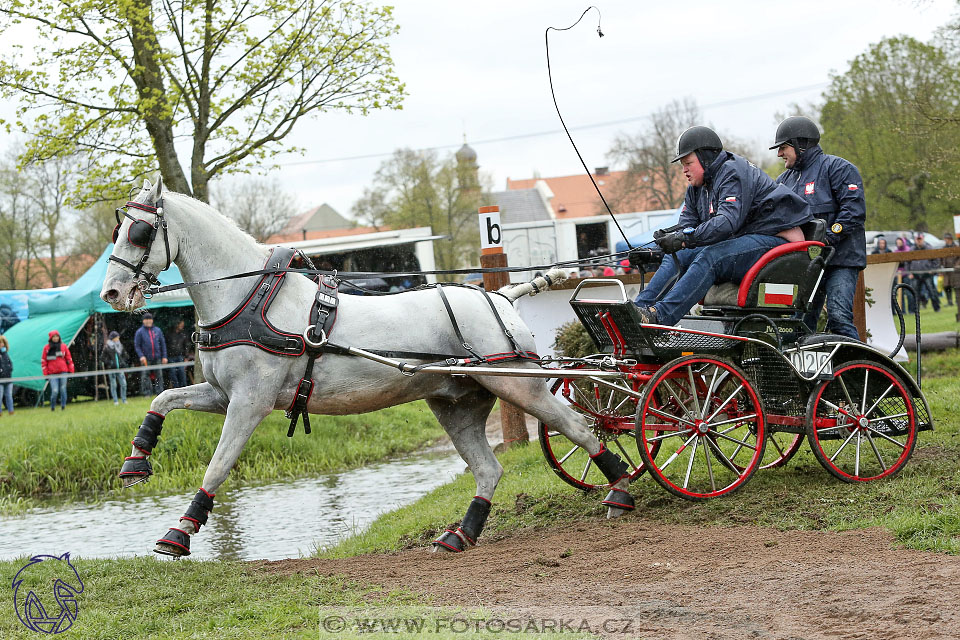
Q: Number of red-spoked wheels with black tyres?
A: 4